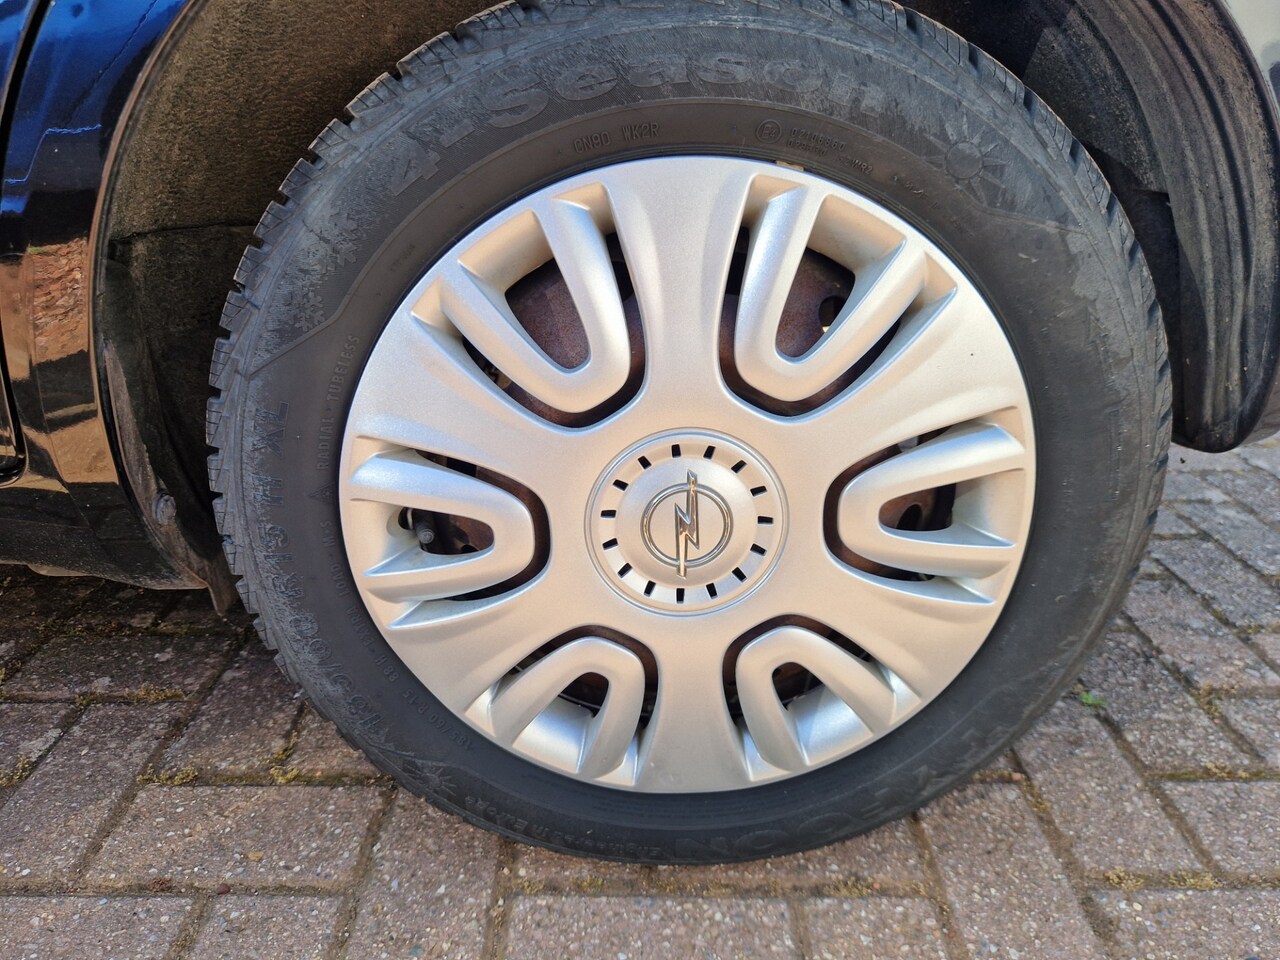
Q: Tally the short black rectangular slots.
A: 15